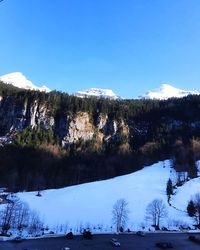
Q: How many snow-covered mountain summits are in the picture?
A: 3